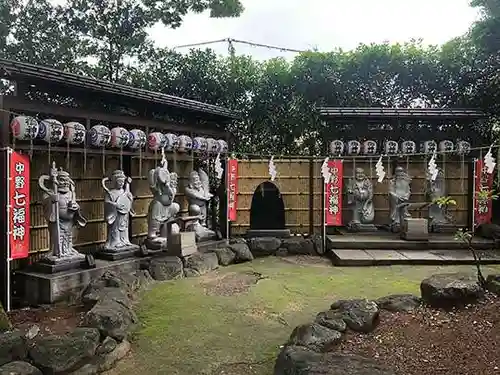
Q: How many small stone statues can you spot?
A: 7